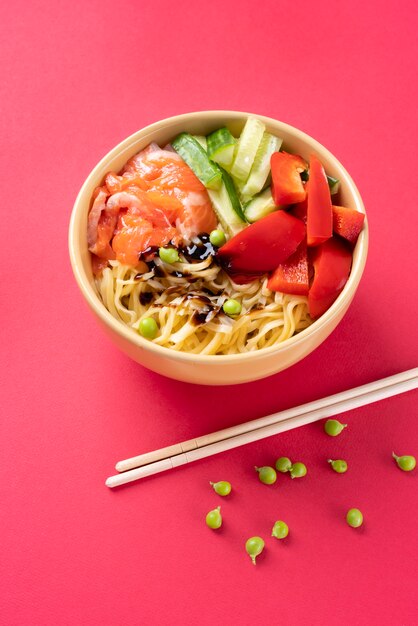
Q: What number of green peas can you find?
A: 15